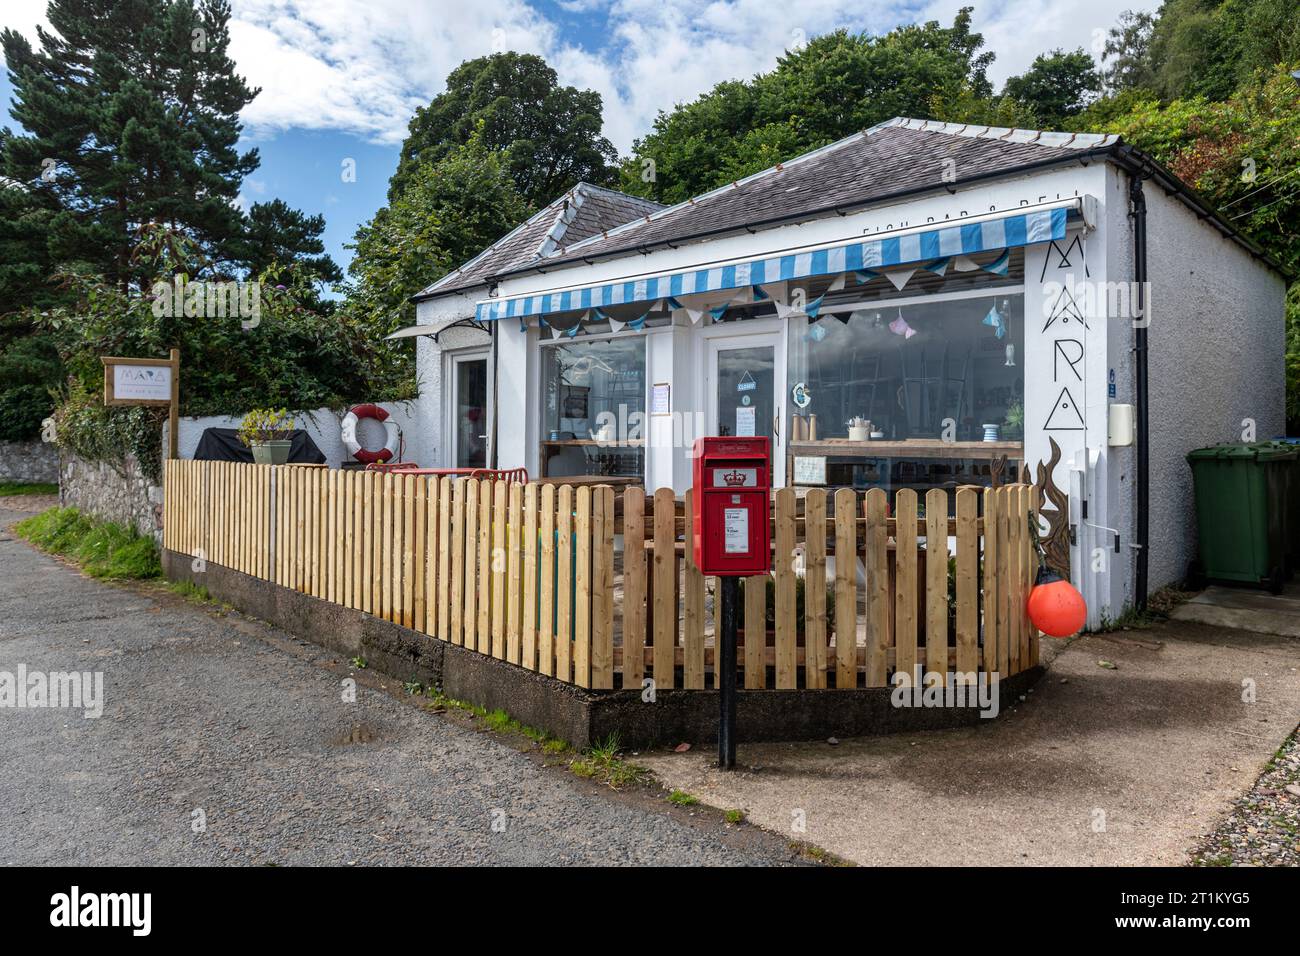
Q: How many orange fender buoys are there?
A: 1